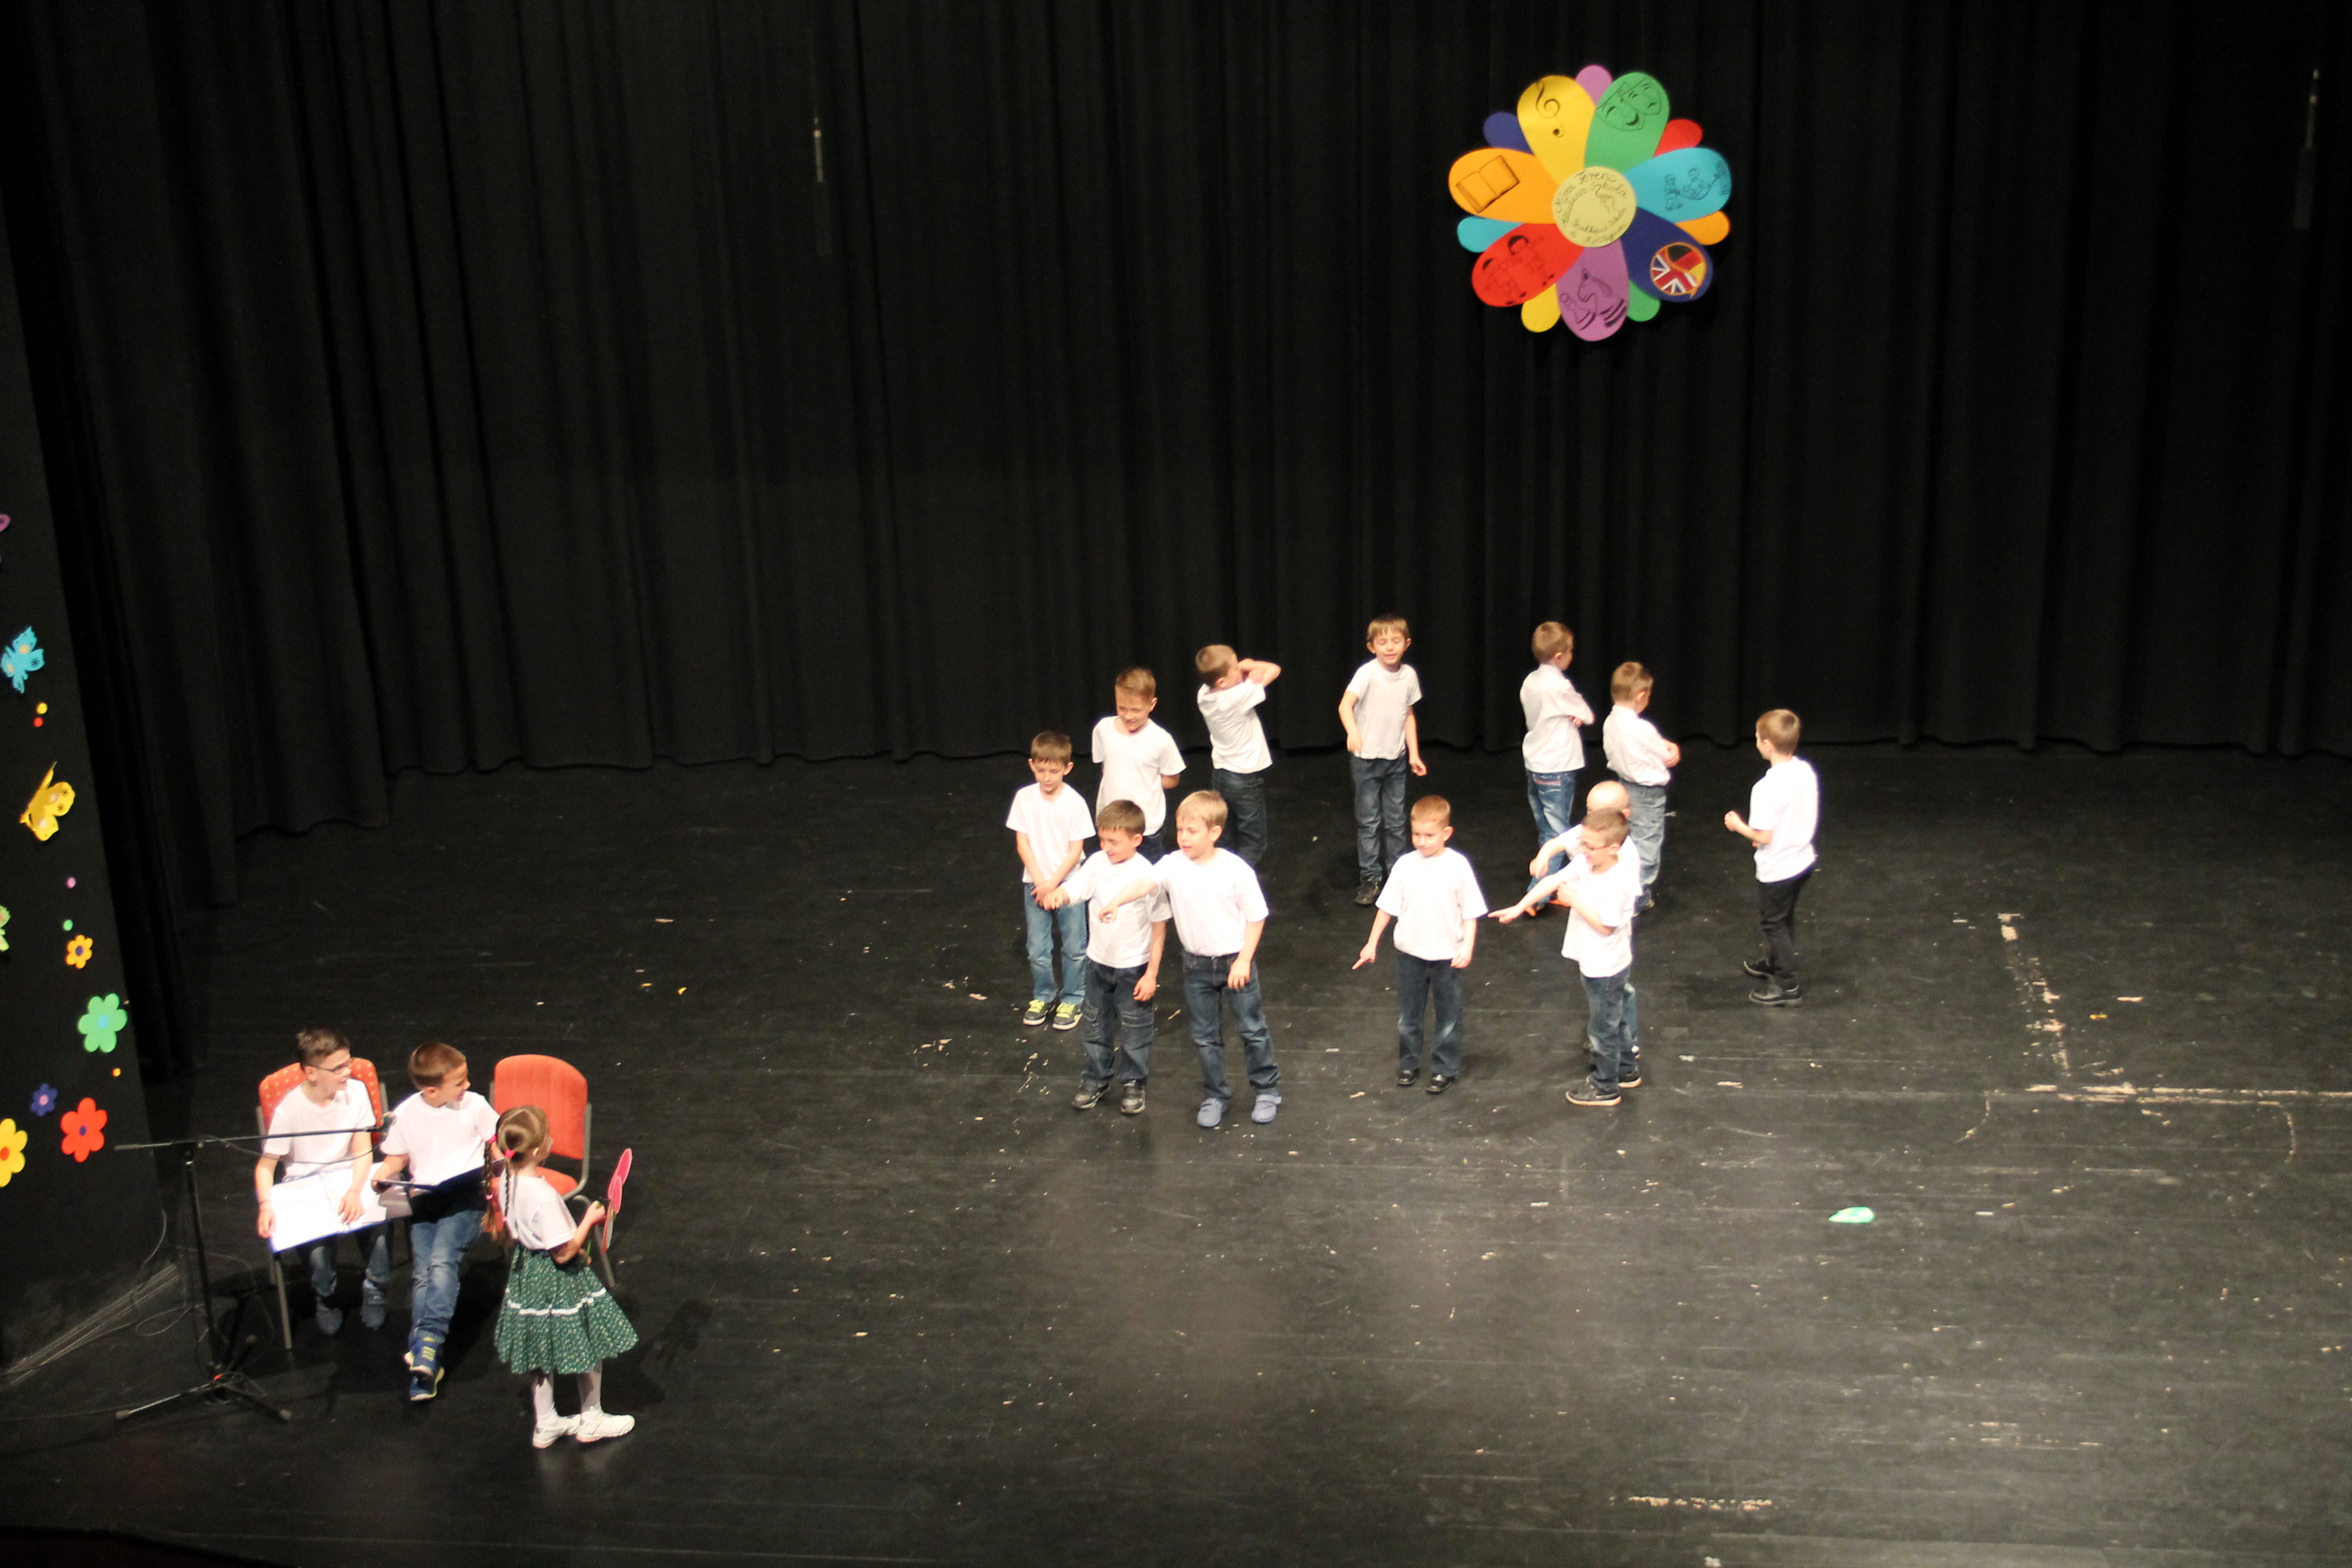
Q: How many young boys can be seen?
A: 14